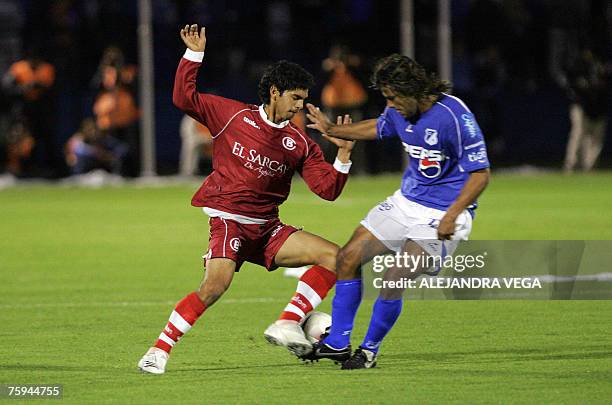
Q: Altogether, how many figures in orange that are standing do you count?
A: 3